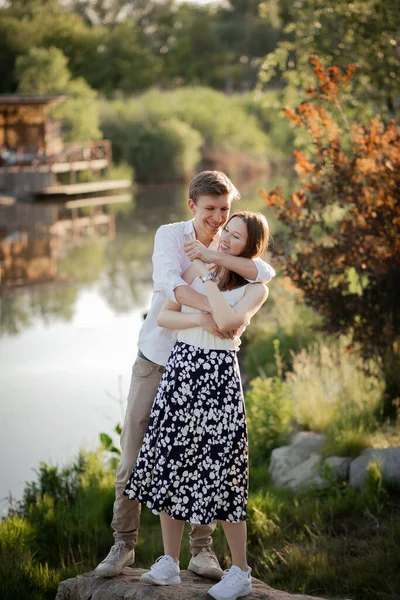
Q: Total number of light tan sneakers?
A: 2